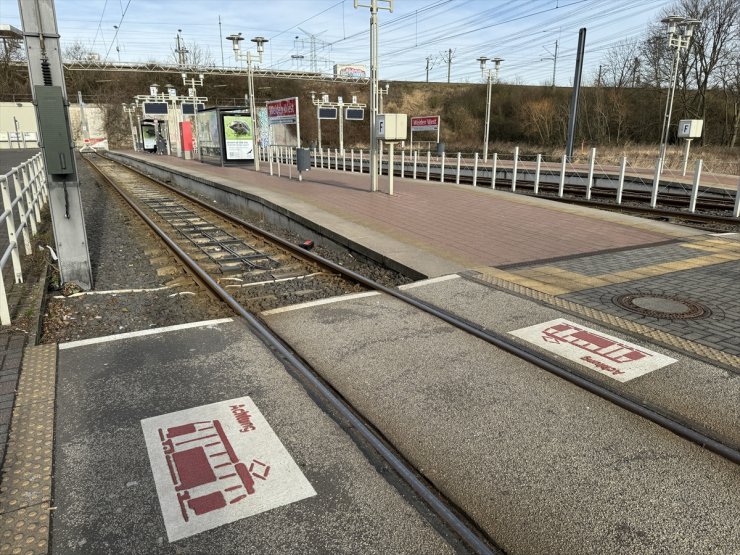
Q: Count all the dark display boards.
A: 4